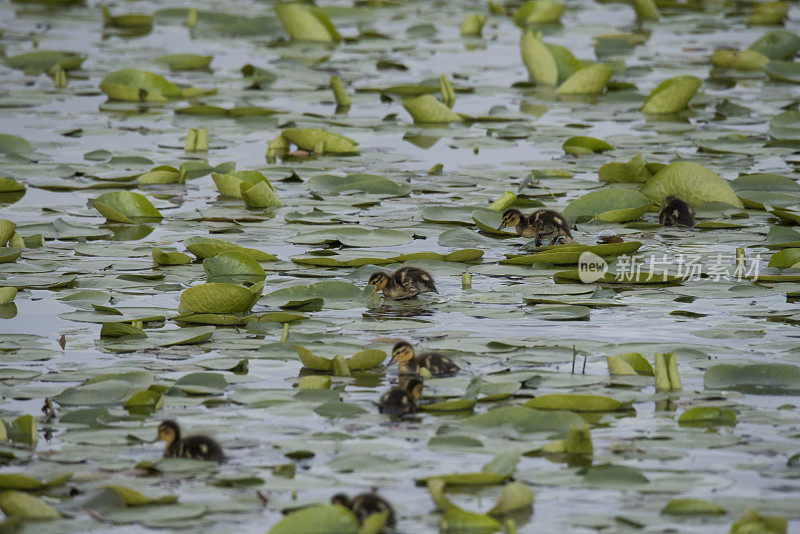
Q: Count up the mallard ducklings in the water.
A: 7